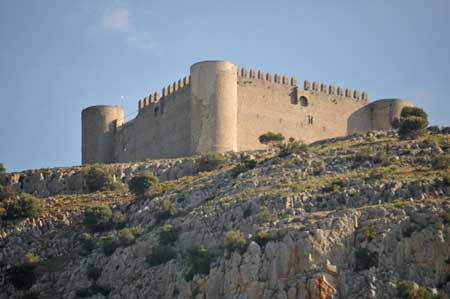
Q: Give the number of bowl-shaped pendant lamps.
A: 0